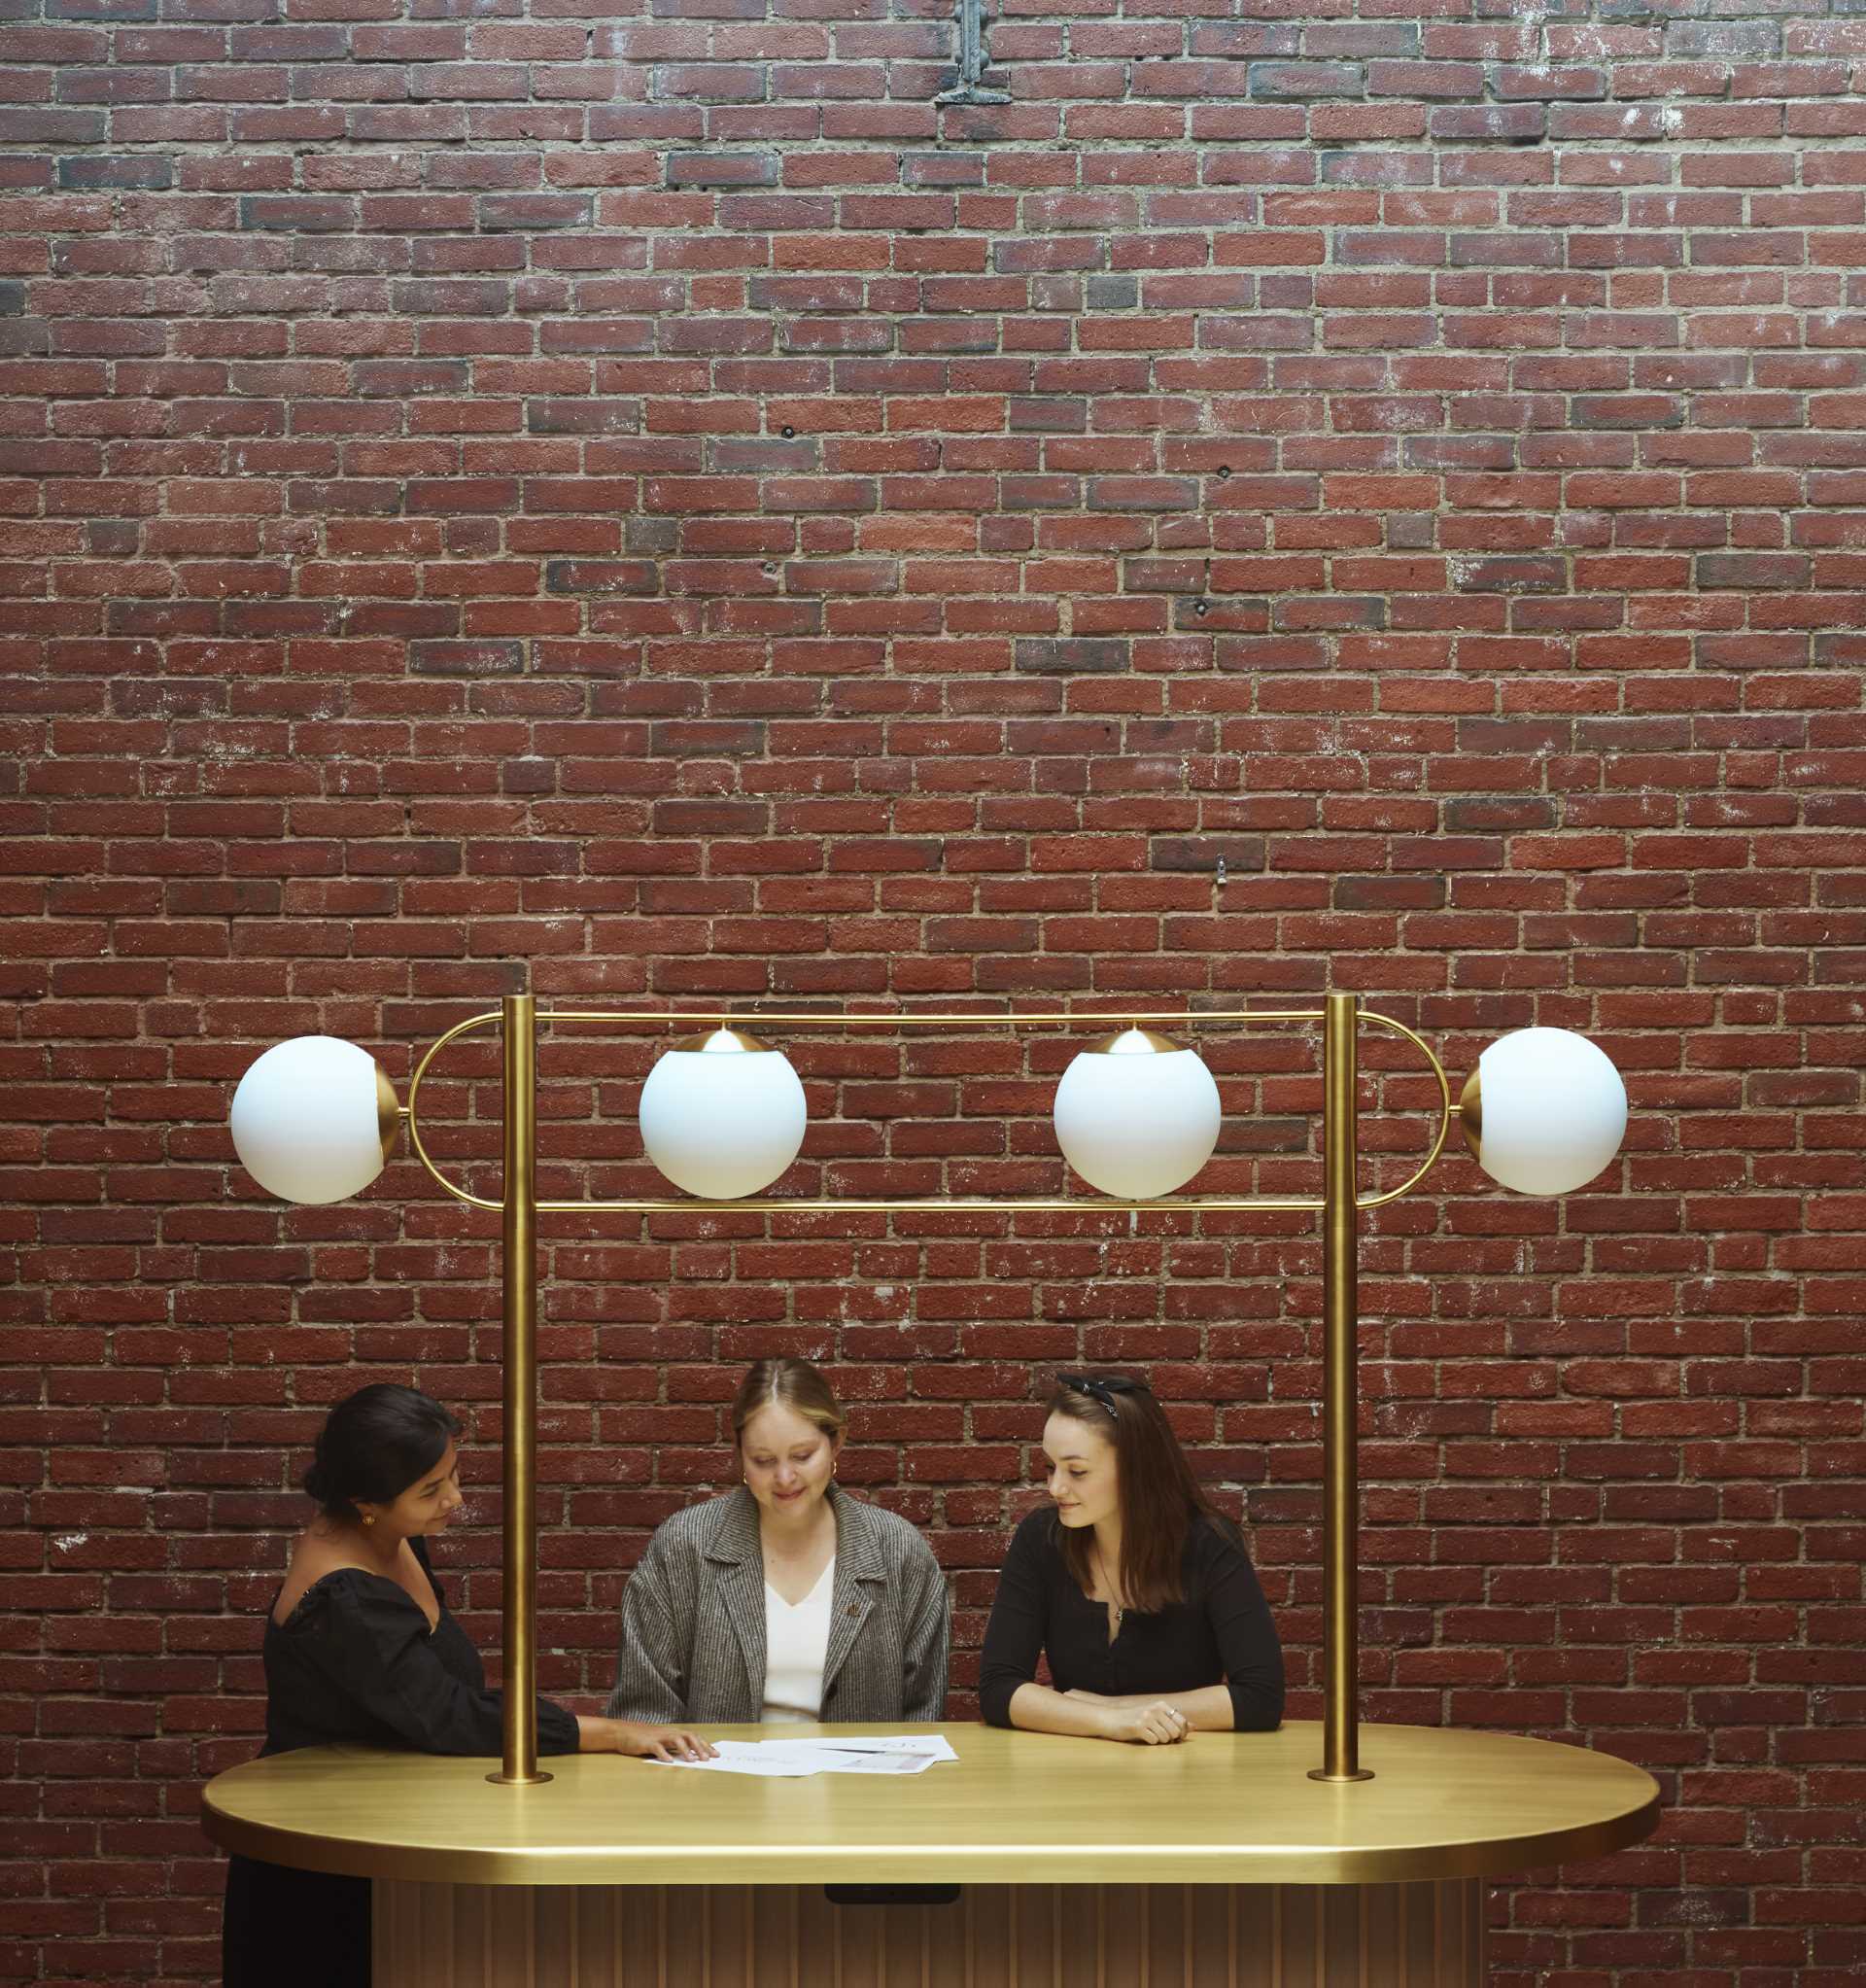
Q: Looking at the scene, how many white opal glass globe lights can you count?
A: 4